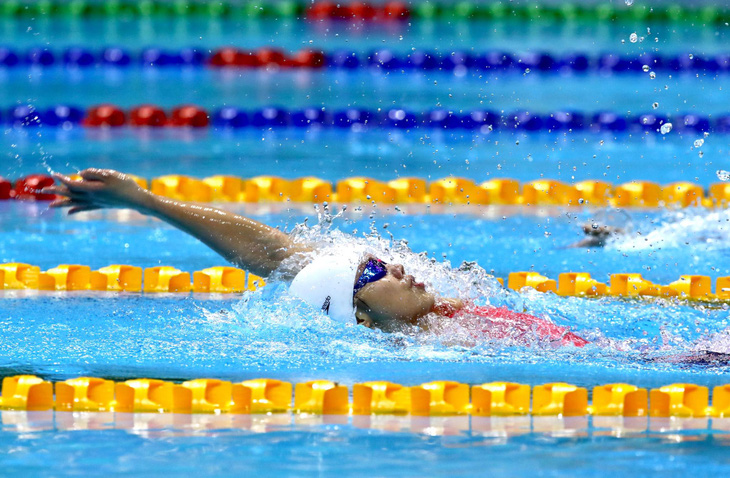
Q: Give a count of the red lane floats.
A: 11